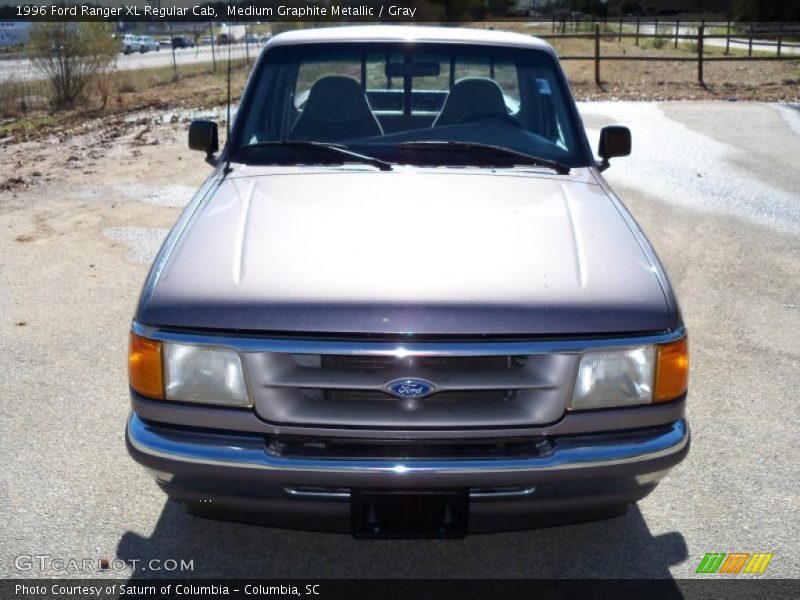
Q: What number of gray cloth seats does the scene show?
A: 2